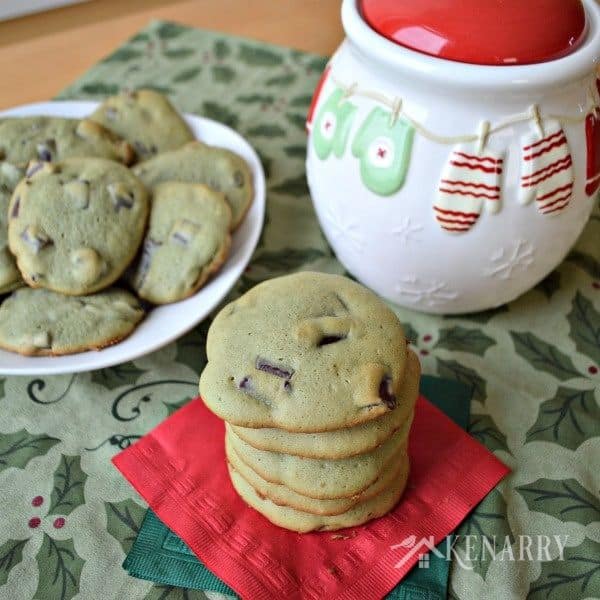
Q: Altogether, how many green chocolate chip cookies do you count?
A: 12